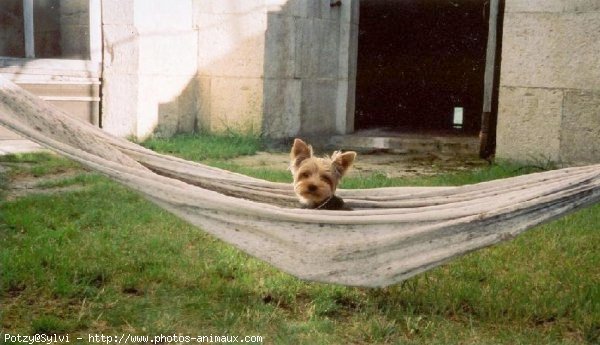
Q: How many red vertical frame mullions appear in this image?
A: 0